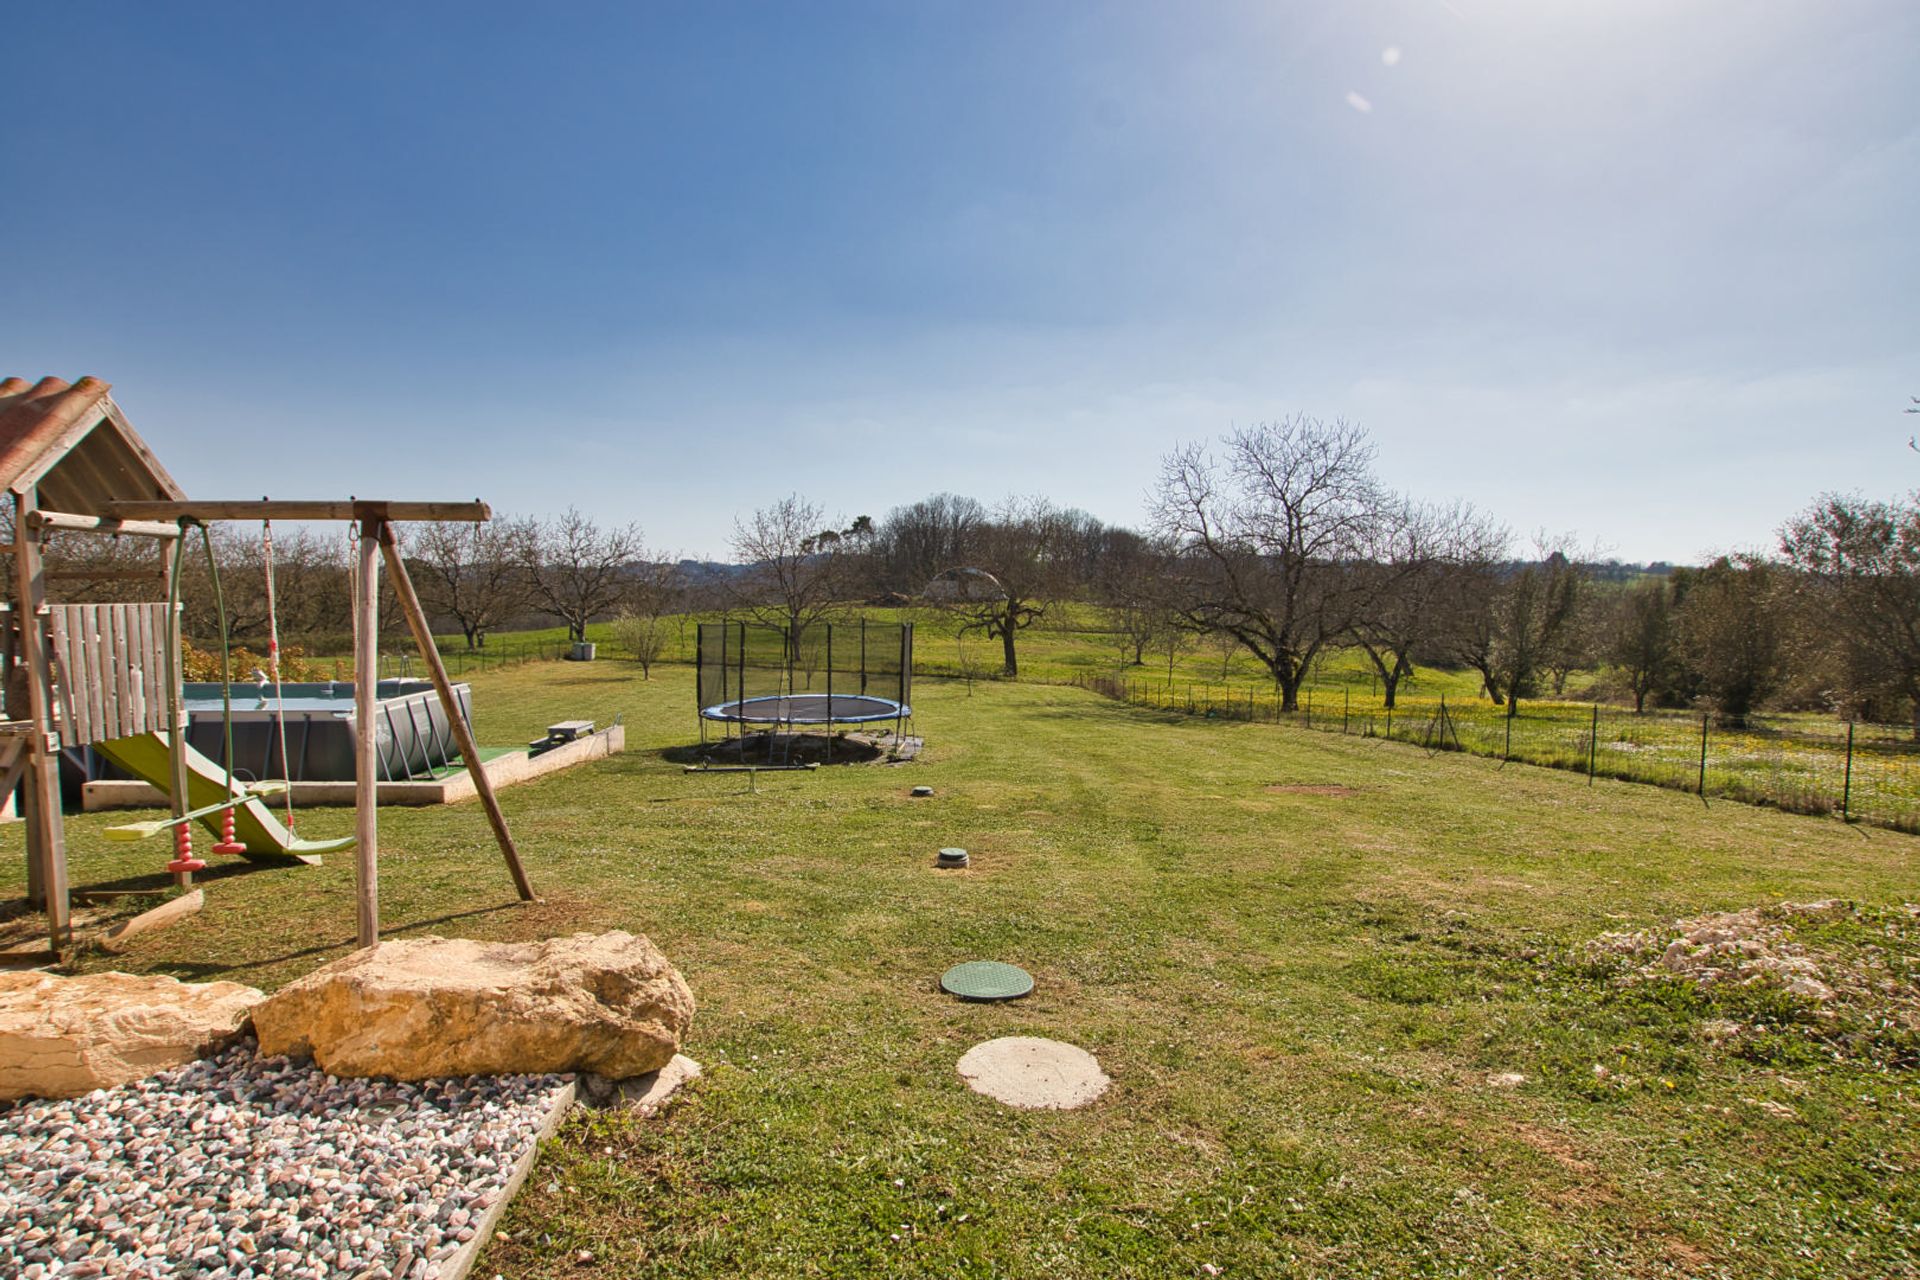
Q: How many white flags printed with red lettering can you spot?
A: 0